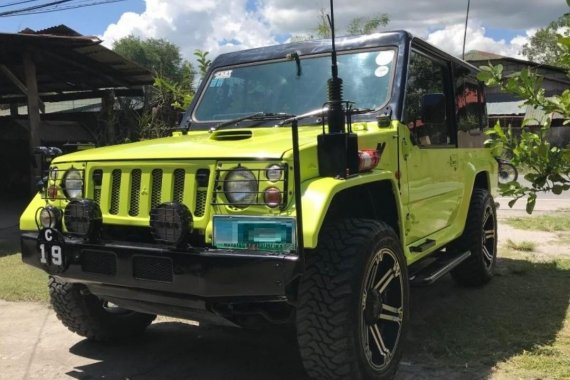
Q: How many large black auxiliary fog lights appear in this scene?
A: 2